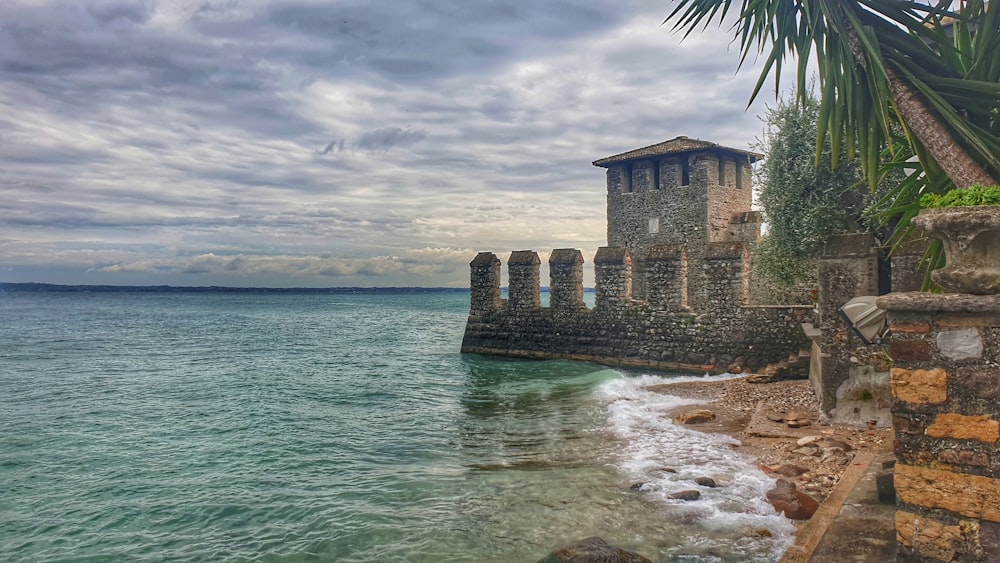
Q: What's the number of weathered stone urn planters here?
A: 1